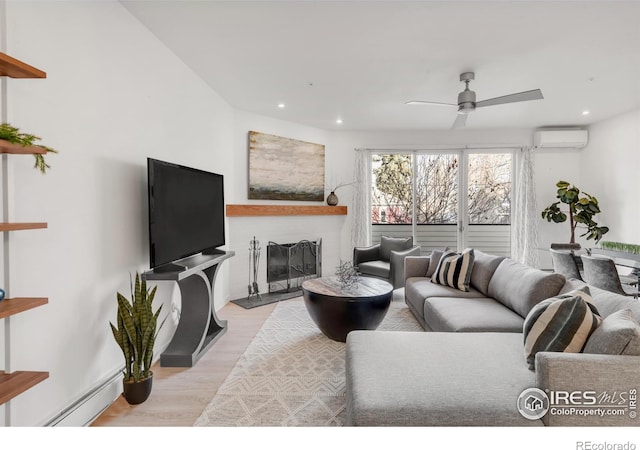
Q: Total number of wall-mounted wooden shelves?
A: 5